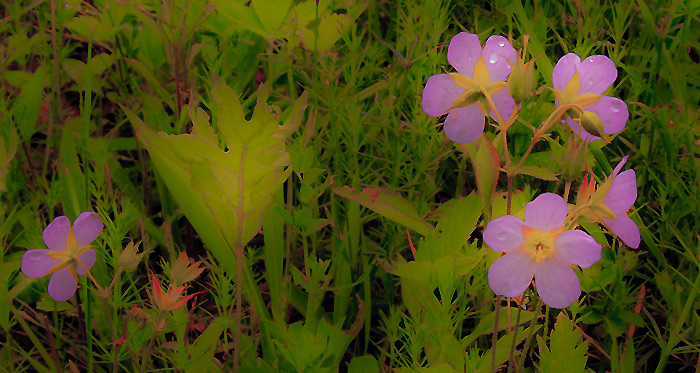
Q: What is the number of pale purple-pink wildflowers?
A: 5